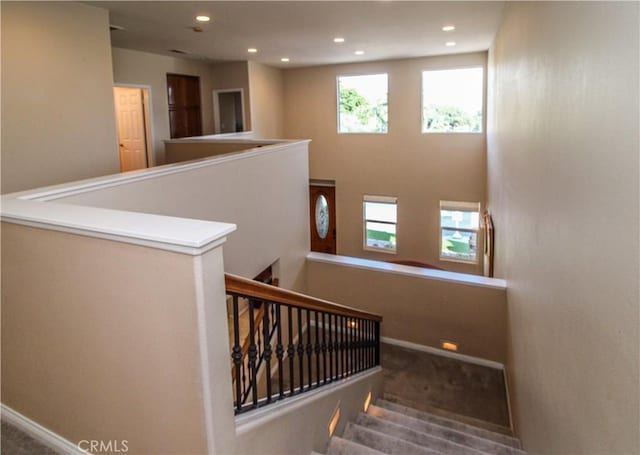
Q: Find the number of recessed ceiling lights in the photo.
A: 7